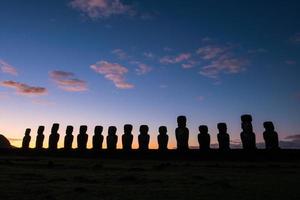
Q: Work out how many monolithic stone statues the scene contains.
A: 15